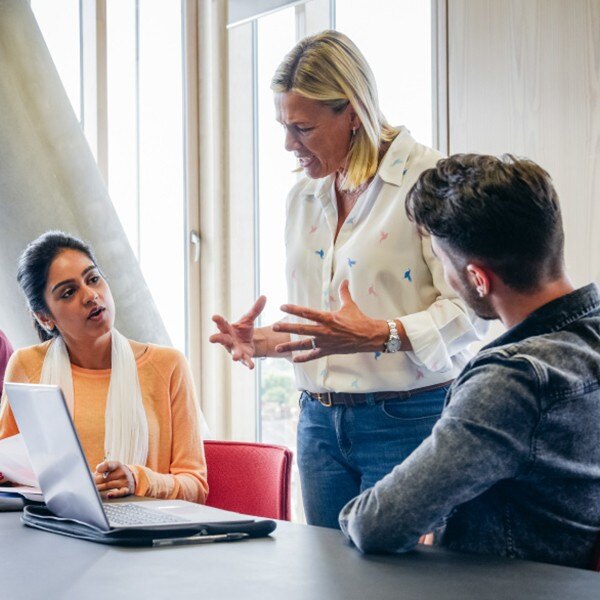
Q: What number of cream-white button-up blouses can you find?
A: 1